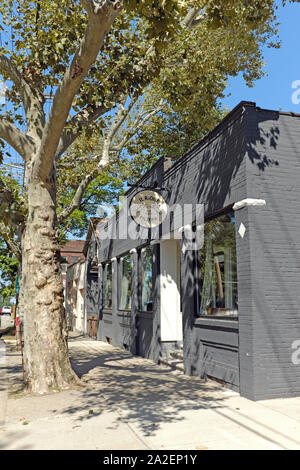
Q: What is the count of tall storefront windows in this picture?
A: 4